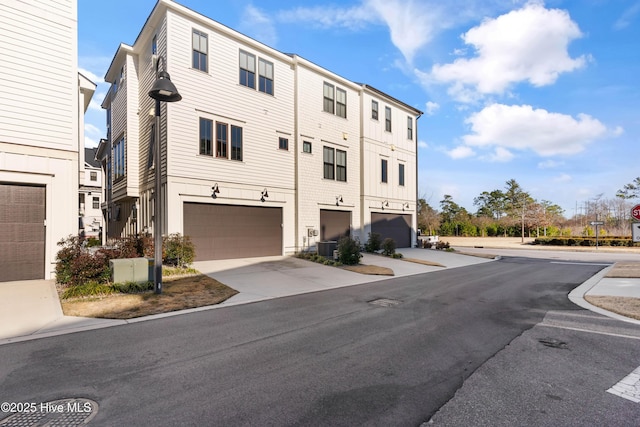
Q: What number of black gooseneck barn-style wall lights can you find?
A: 5